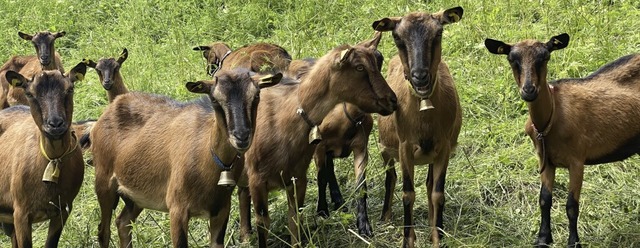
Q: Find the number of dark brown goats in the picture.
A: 9